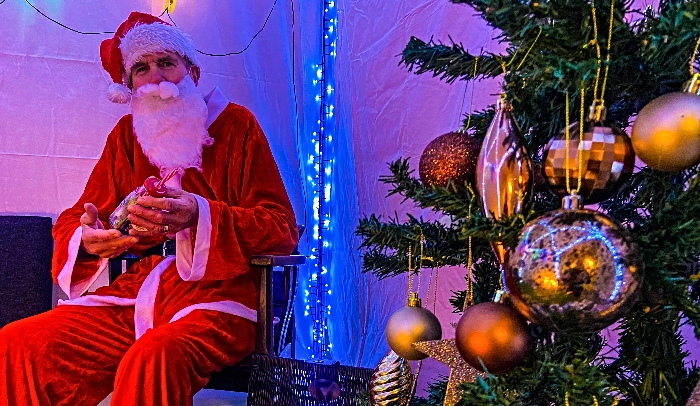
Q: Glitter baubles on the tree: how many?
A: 1